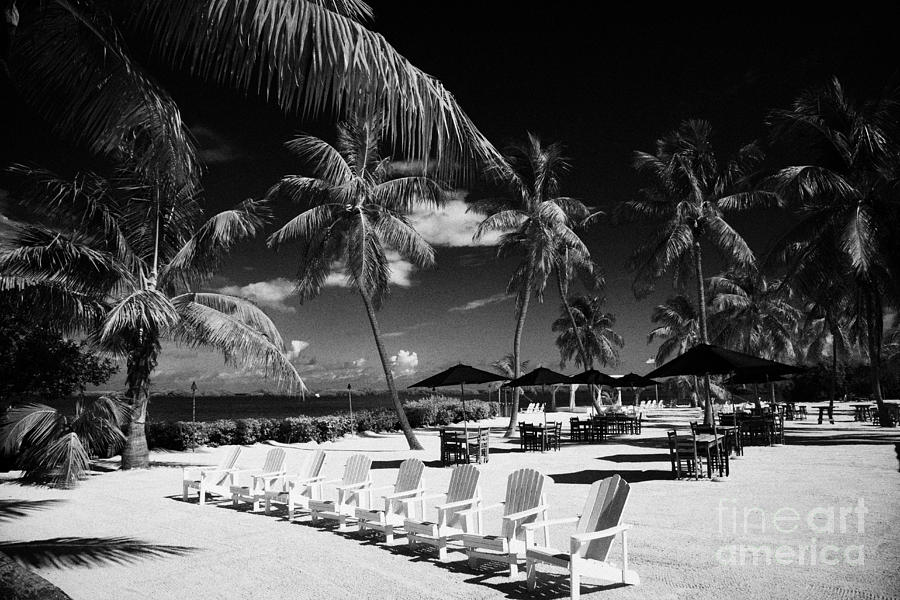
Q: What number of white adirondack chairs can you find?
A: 8